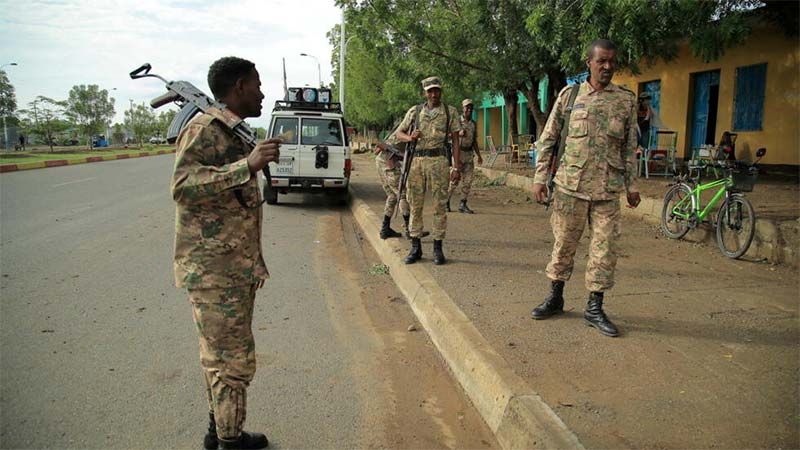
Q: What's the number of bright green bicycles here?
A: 1